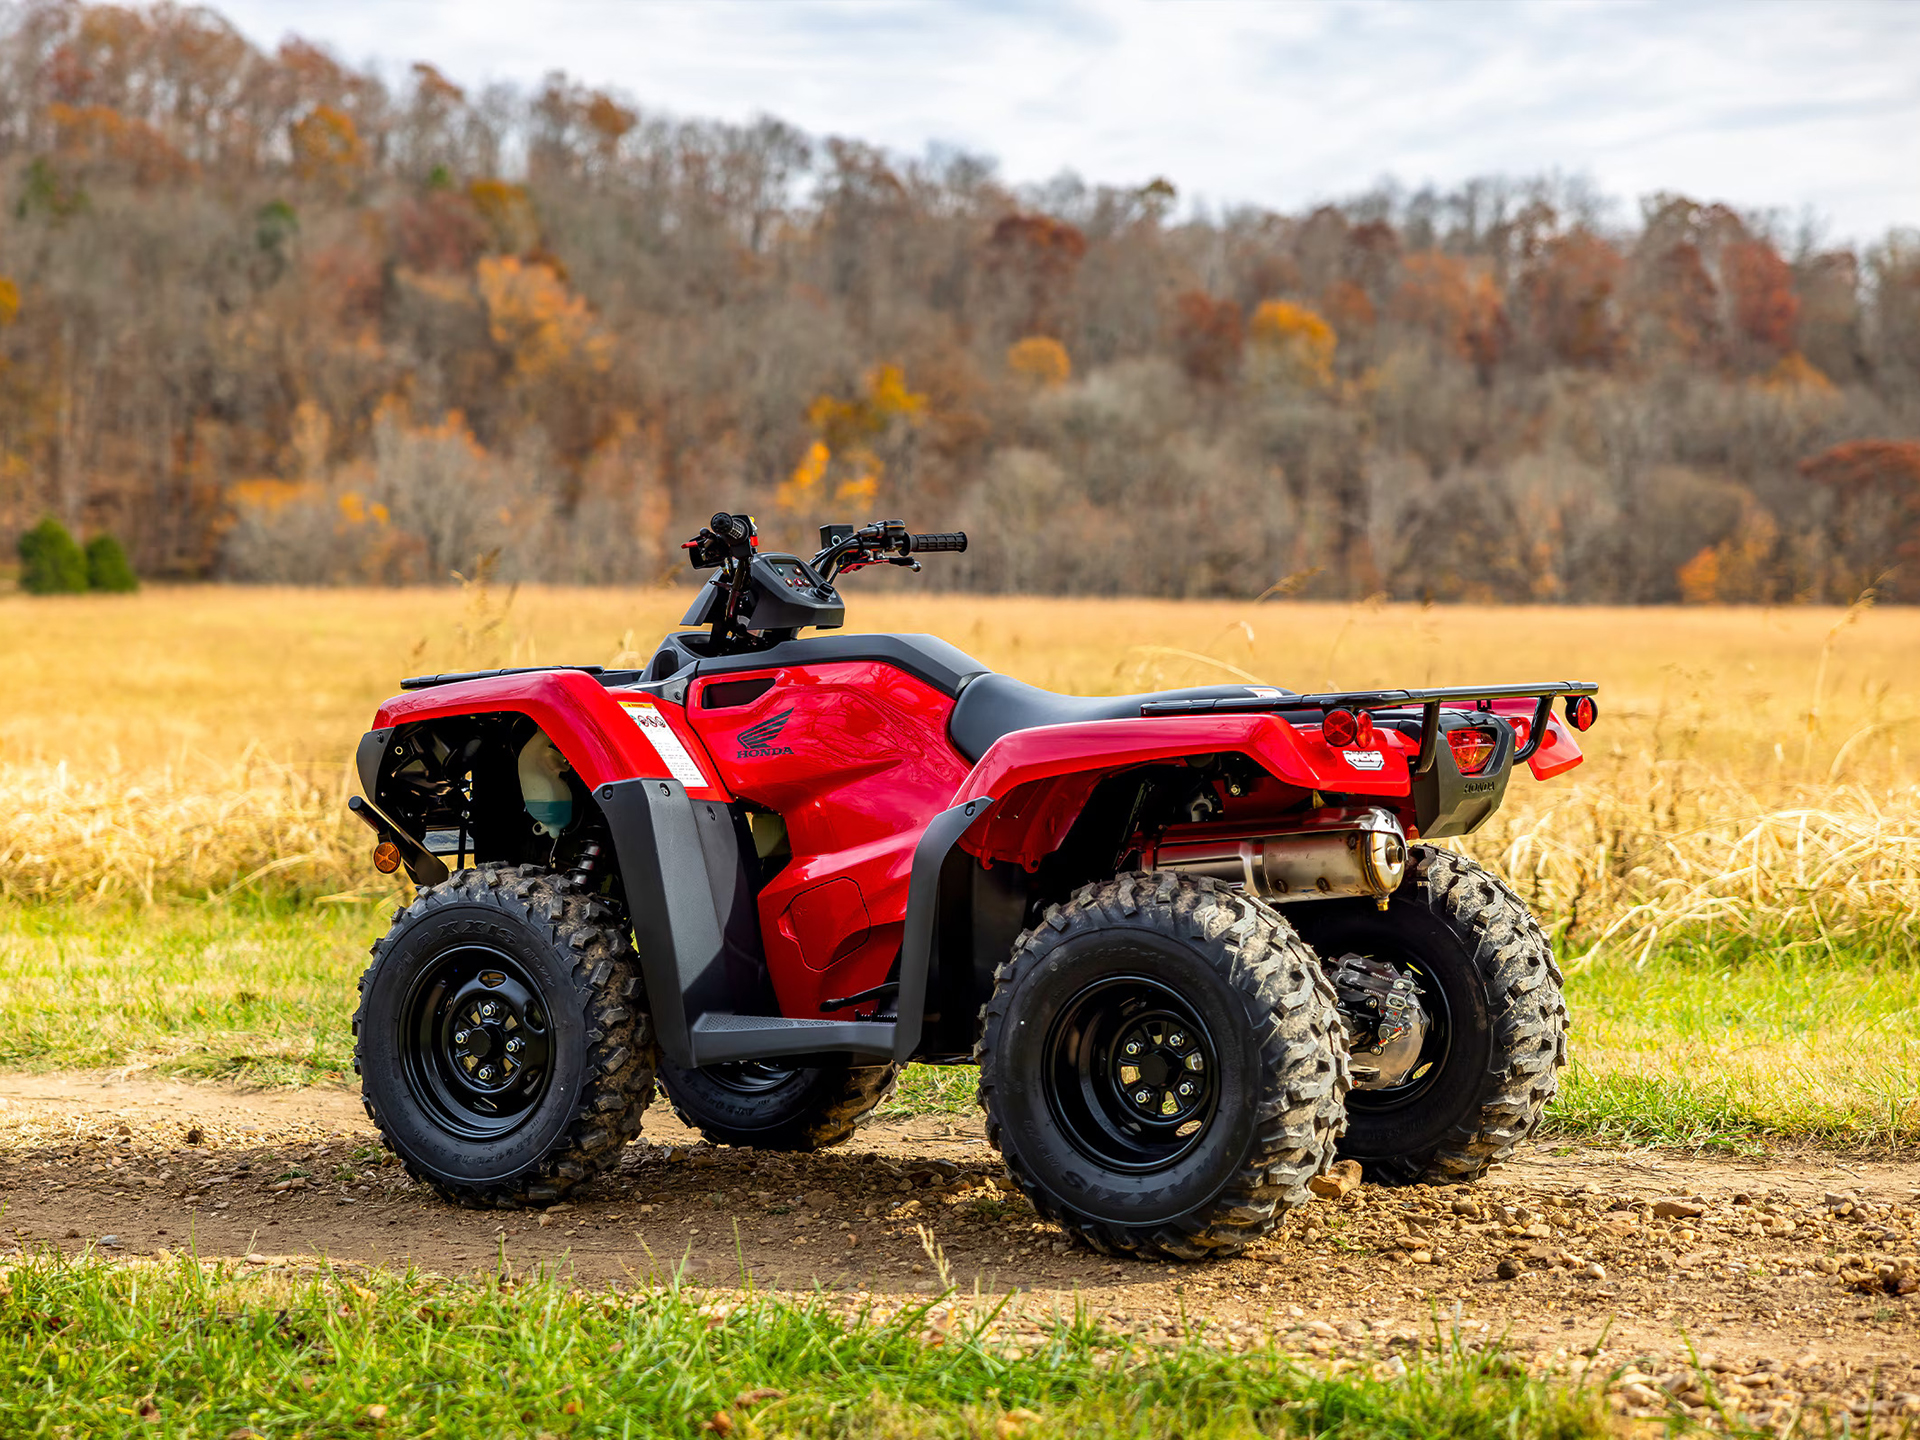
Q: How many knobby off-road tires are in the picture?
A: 4